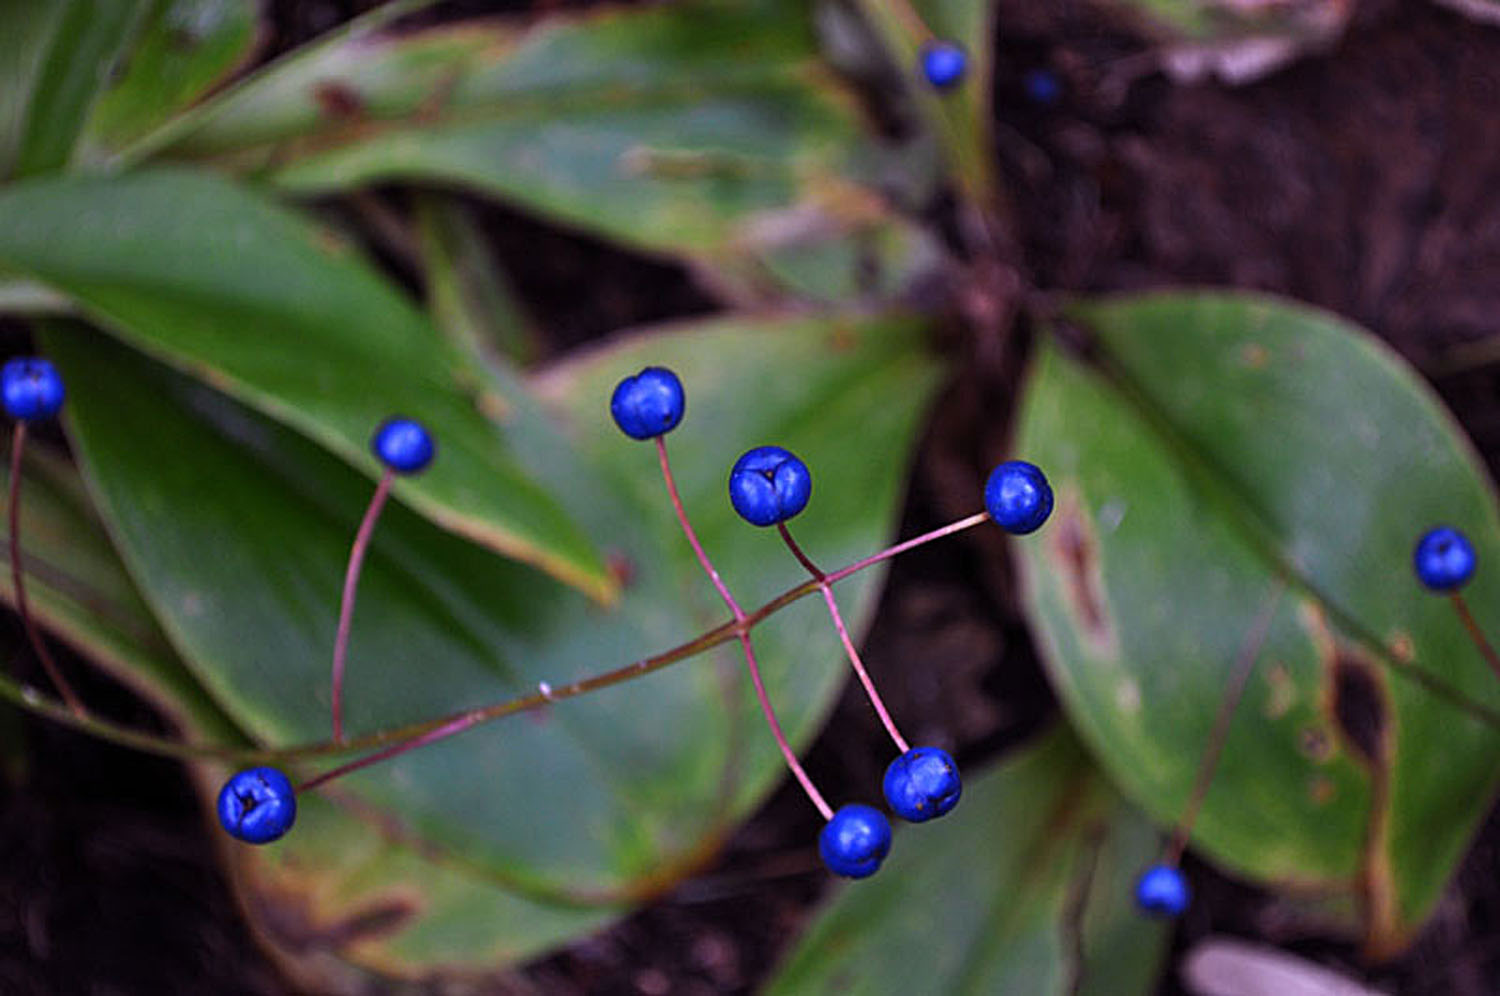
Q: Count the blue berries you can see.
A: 12